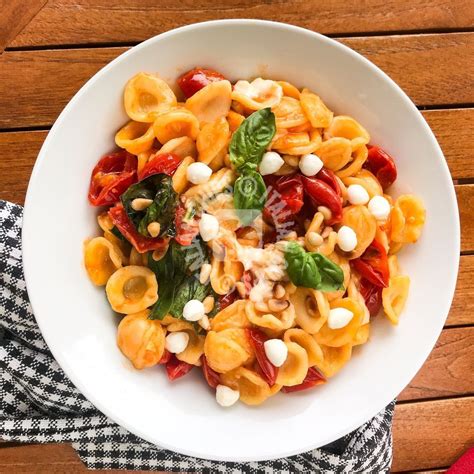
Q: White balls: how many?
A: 12